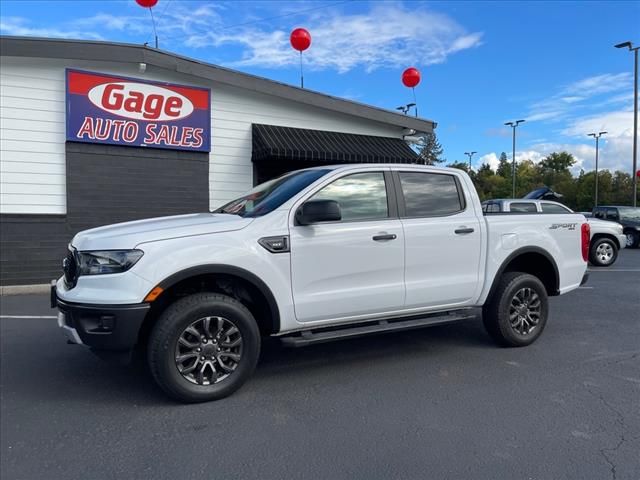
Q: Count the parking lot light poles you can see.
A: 5